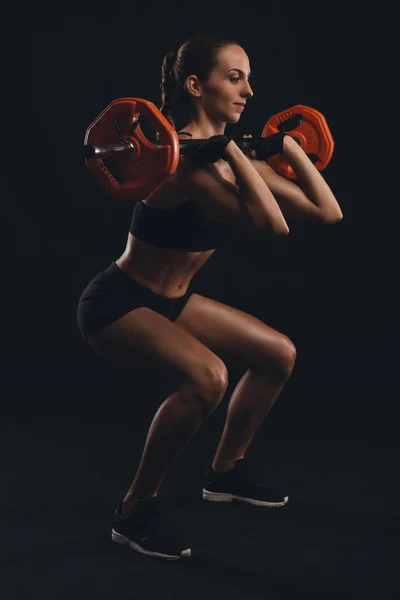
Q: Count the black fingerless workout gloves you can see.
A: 2